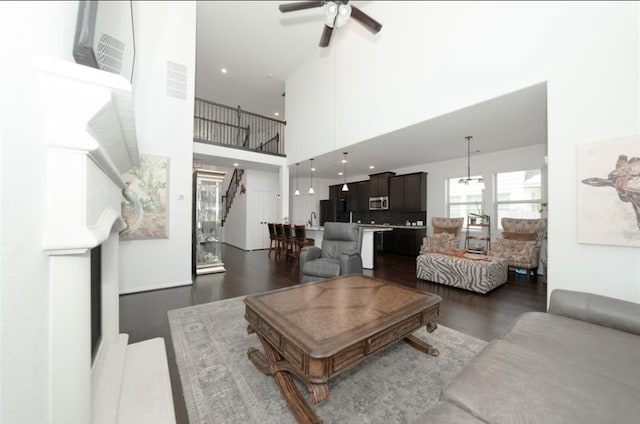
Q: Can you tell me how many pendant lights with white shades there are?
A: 3